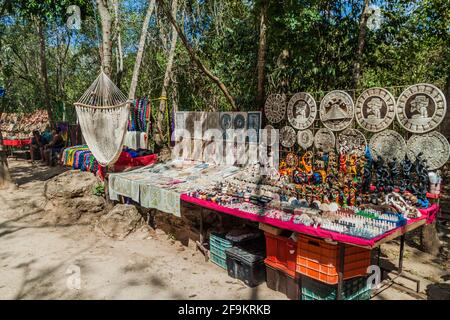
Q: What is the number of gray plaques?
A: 12